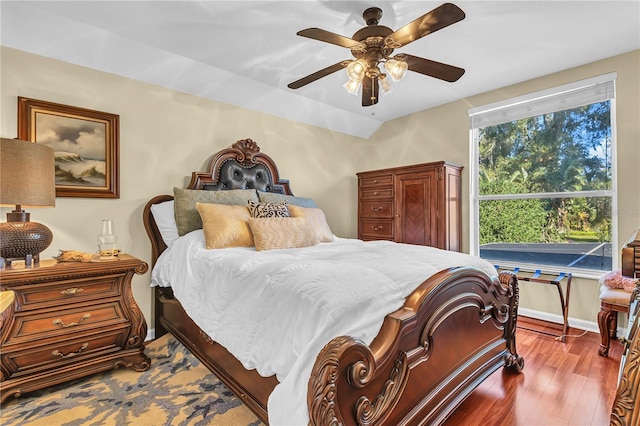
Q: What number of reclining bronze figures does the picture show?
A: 0